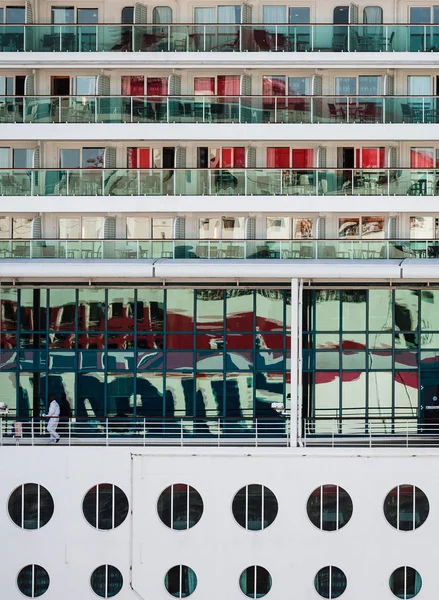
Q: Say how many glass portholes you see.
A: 12